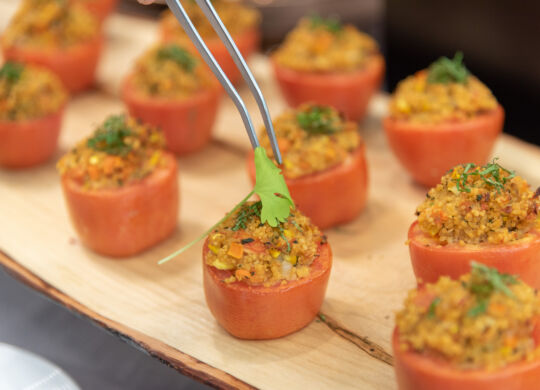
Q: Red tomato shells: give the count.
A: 12